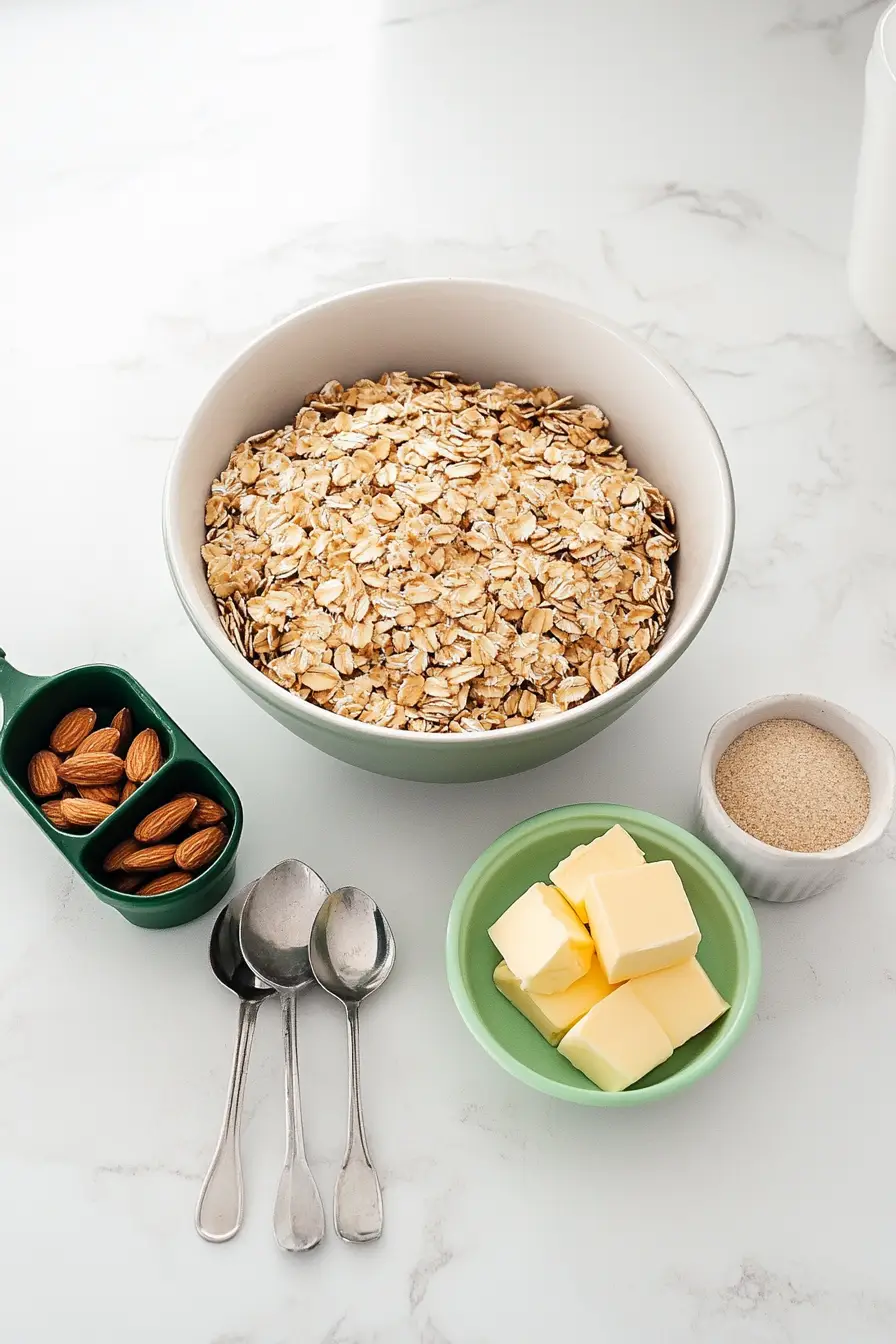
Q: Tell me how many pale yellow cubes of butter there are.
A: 6